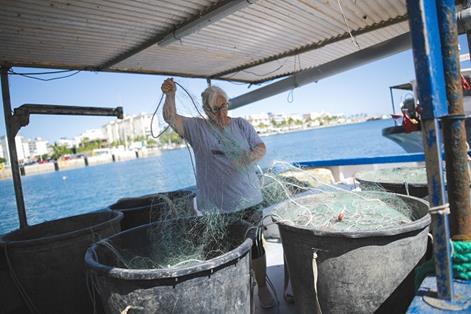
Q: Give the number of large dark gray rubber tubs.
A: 5